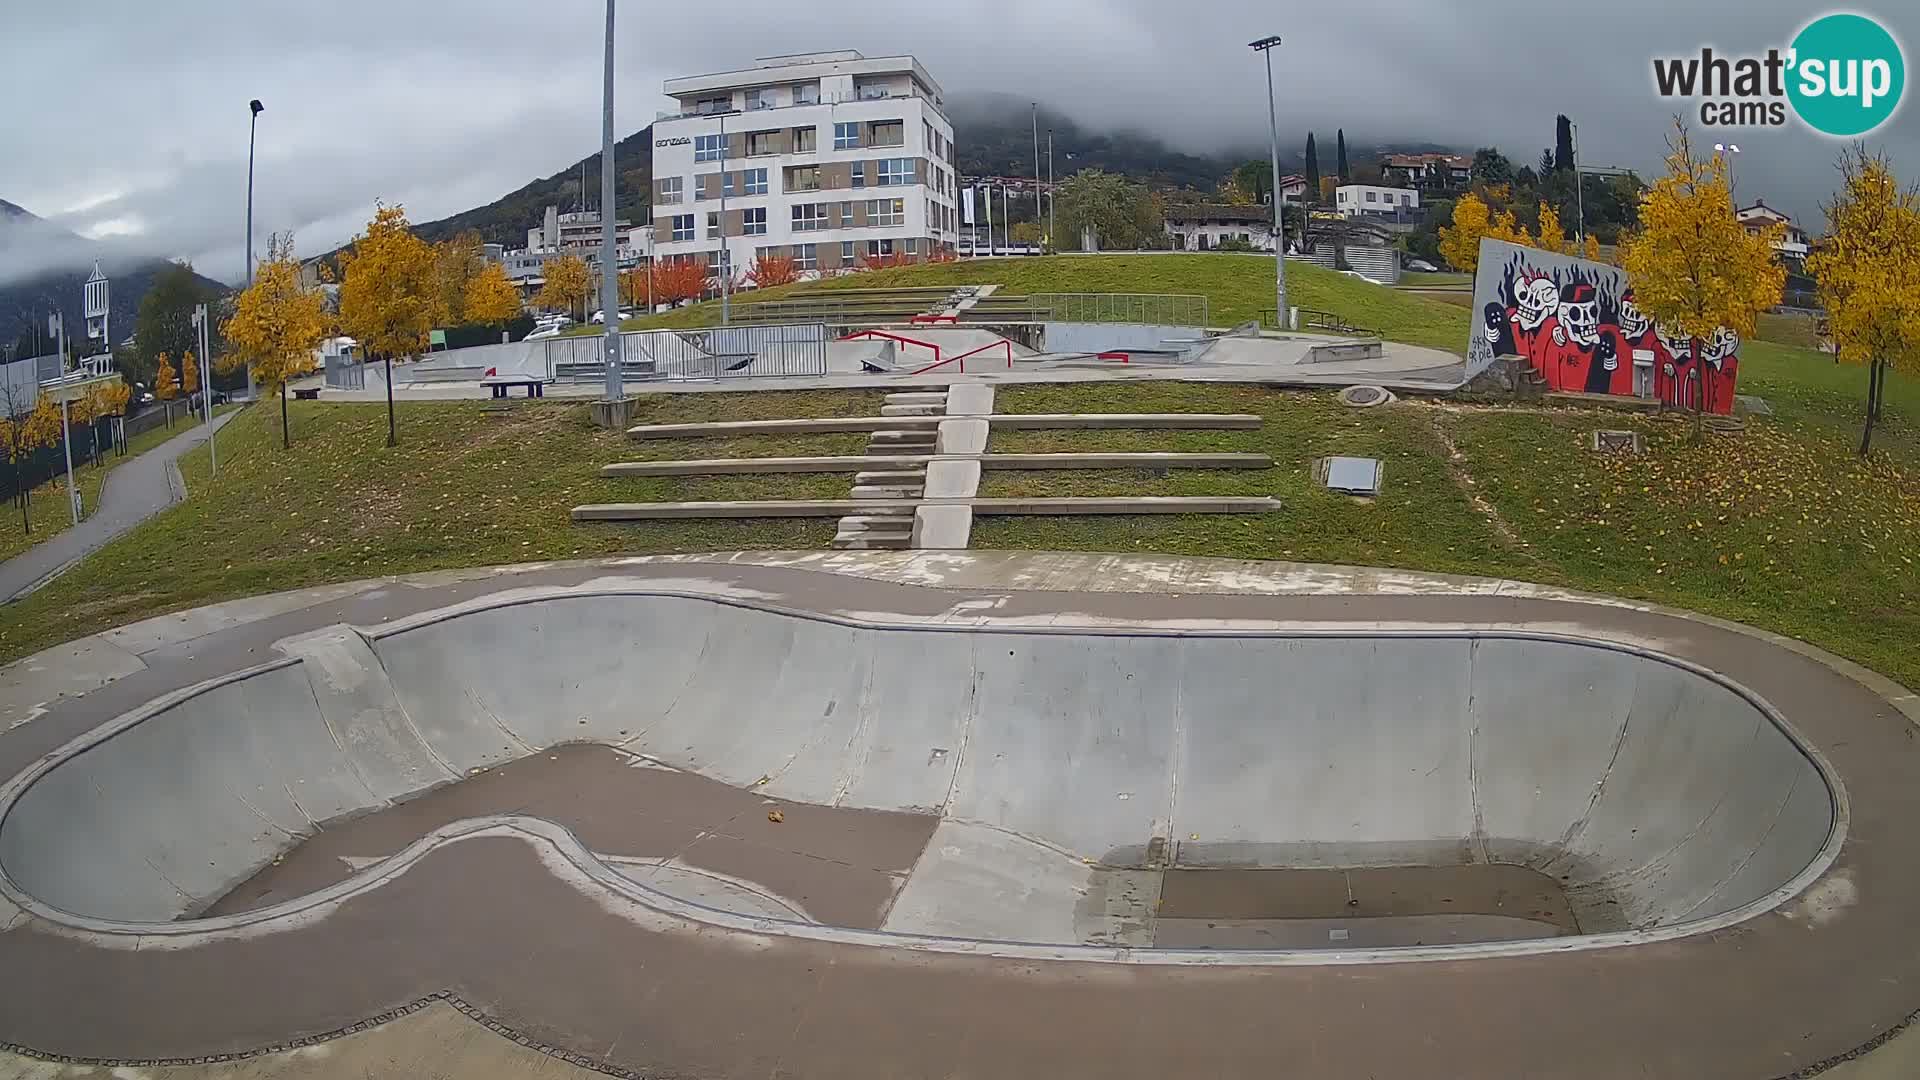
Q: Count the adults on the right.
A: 0